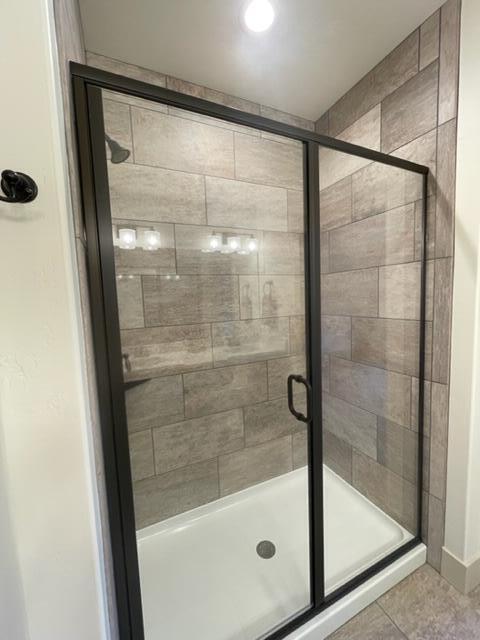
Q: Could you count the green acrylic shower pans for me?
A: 0